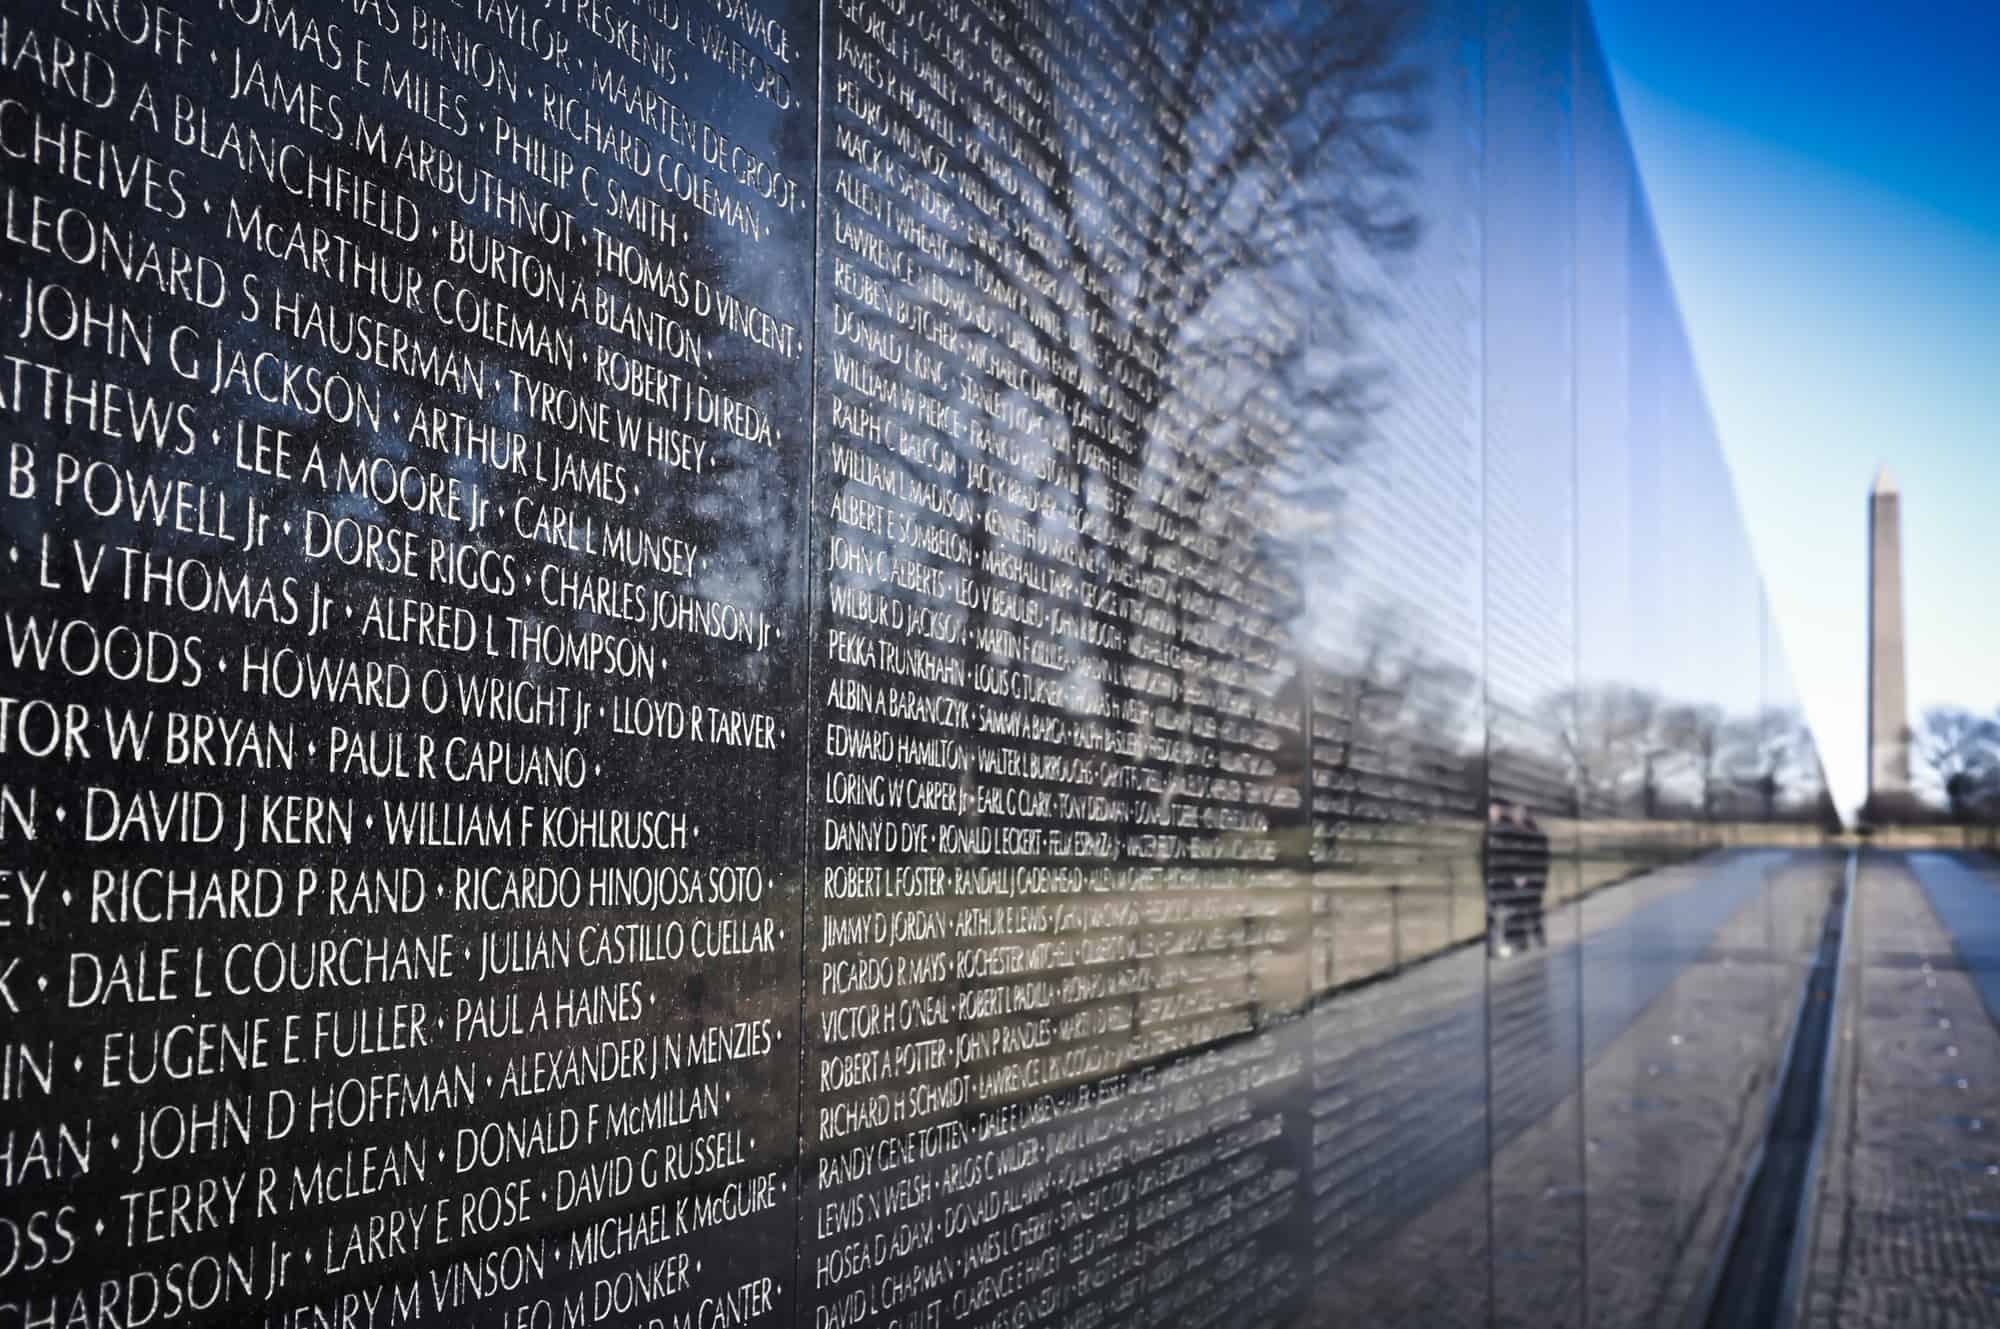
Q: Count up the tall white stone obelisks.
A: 1